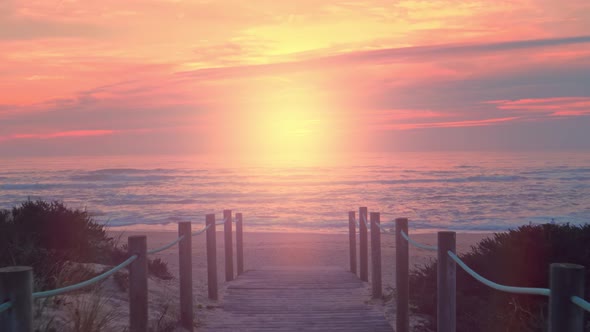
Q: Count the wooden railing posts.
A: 12